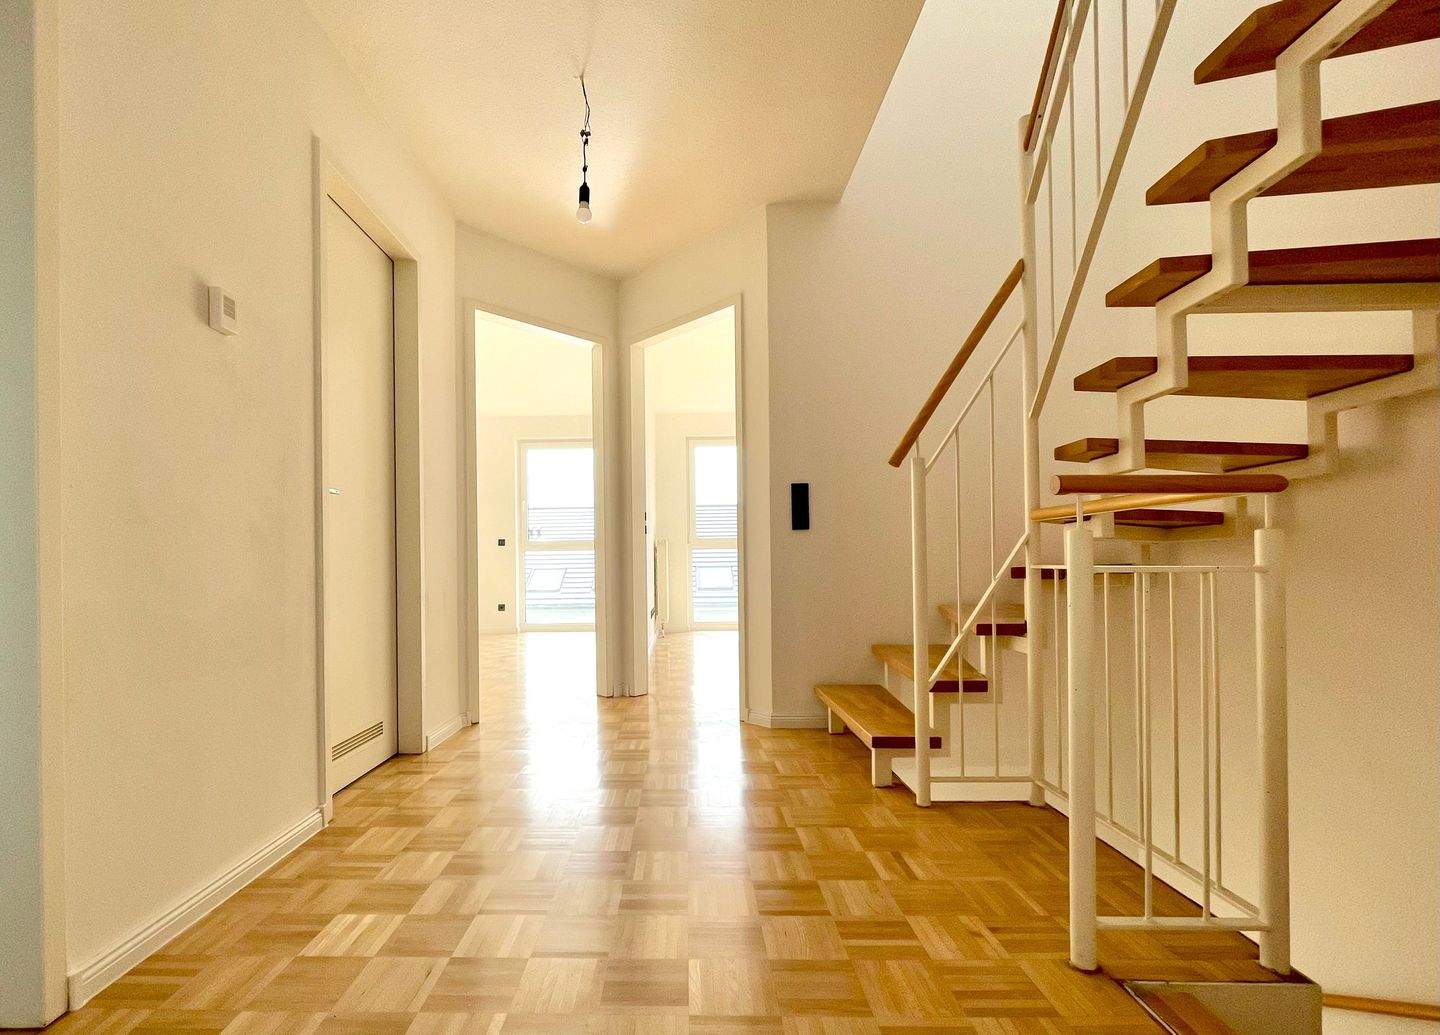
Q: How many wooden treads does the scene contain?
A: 10